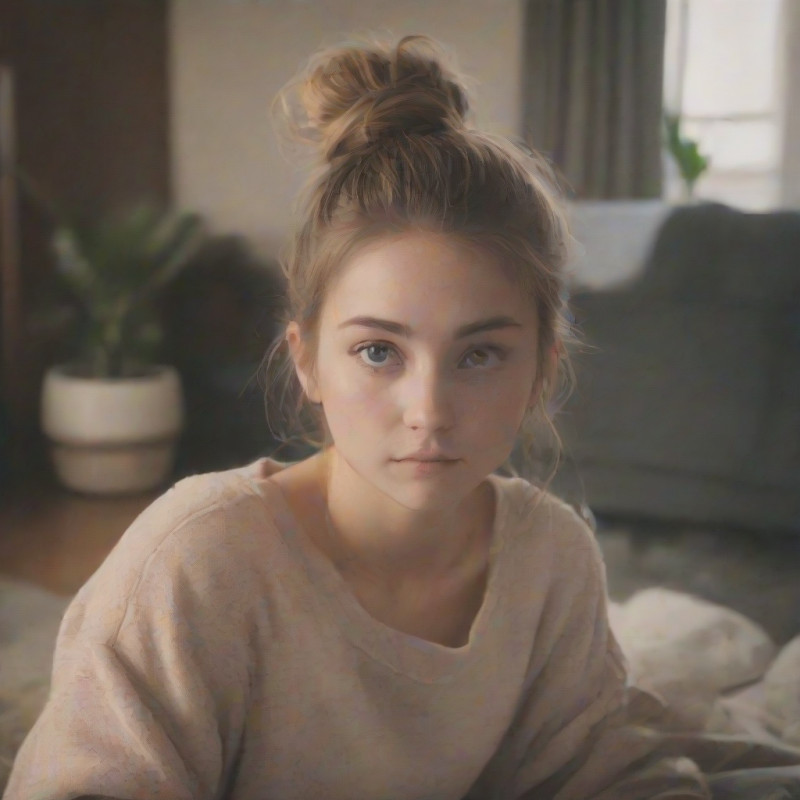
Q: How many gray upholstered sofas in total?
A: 1